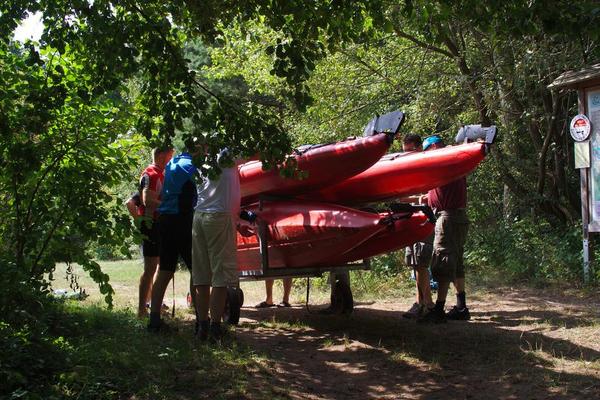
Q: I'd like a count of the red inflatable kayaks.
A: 4